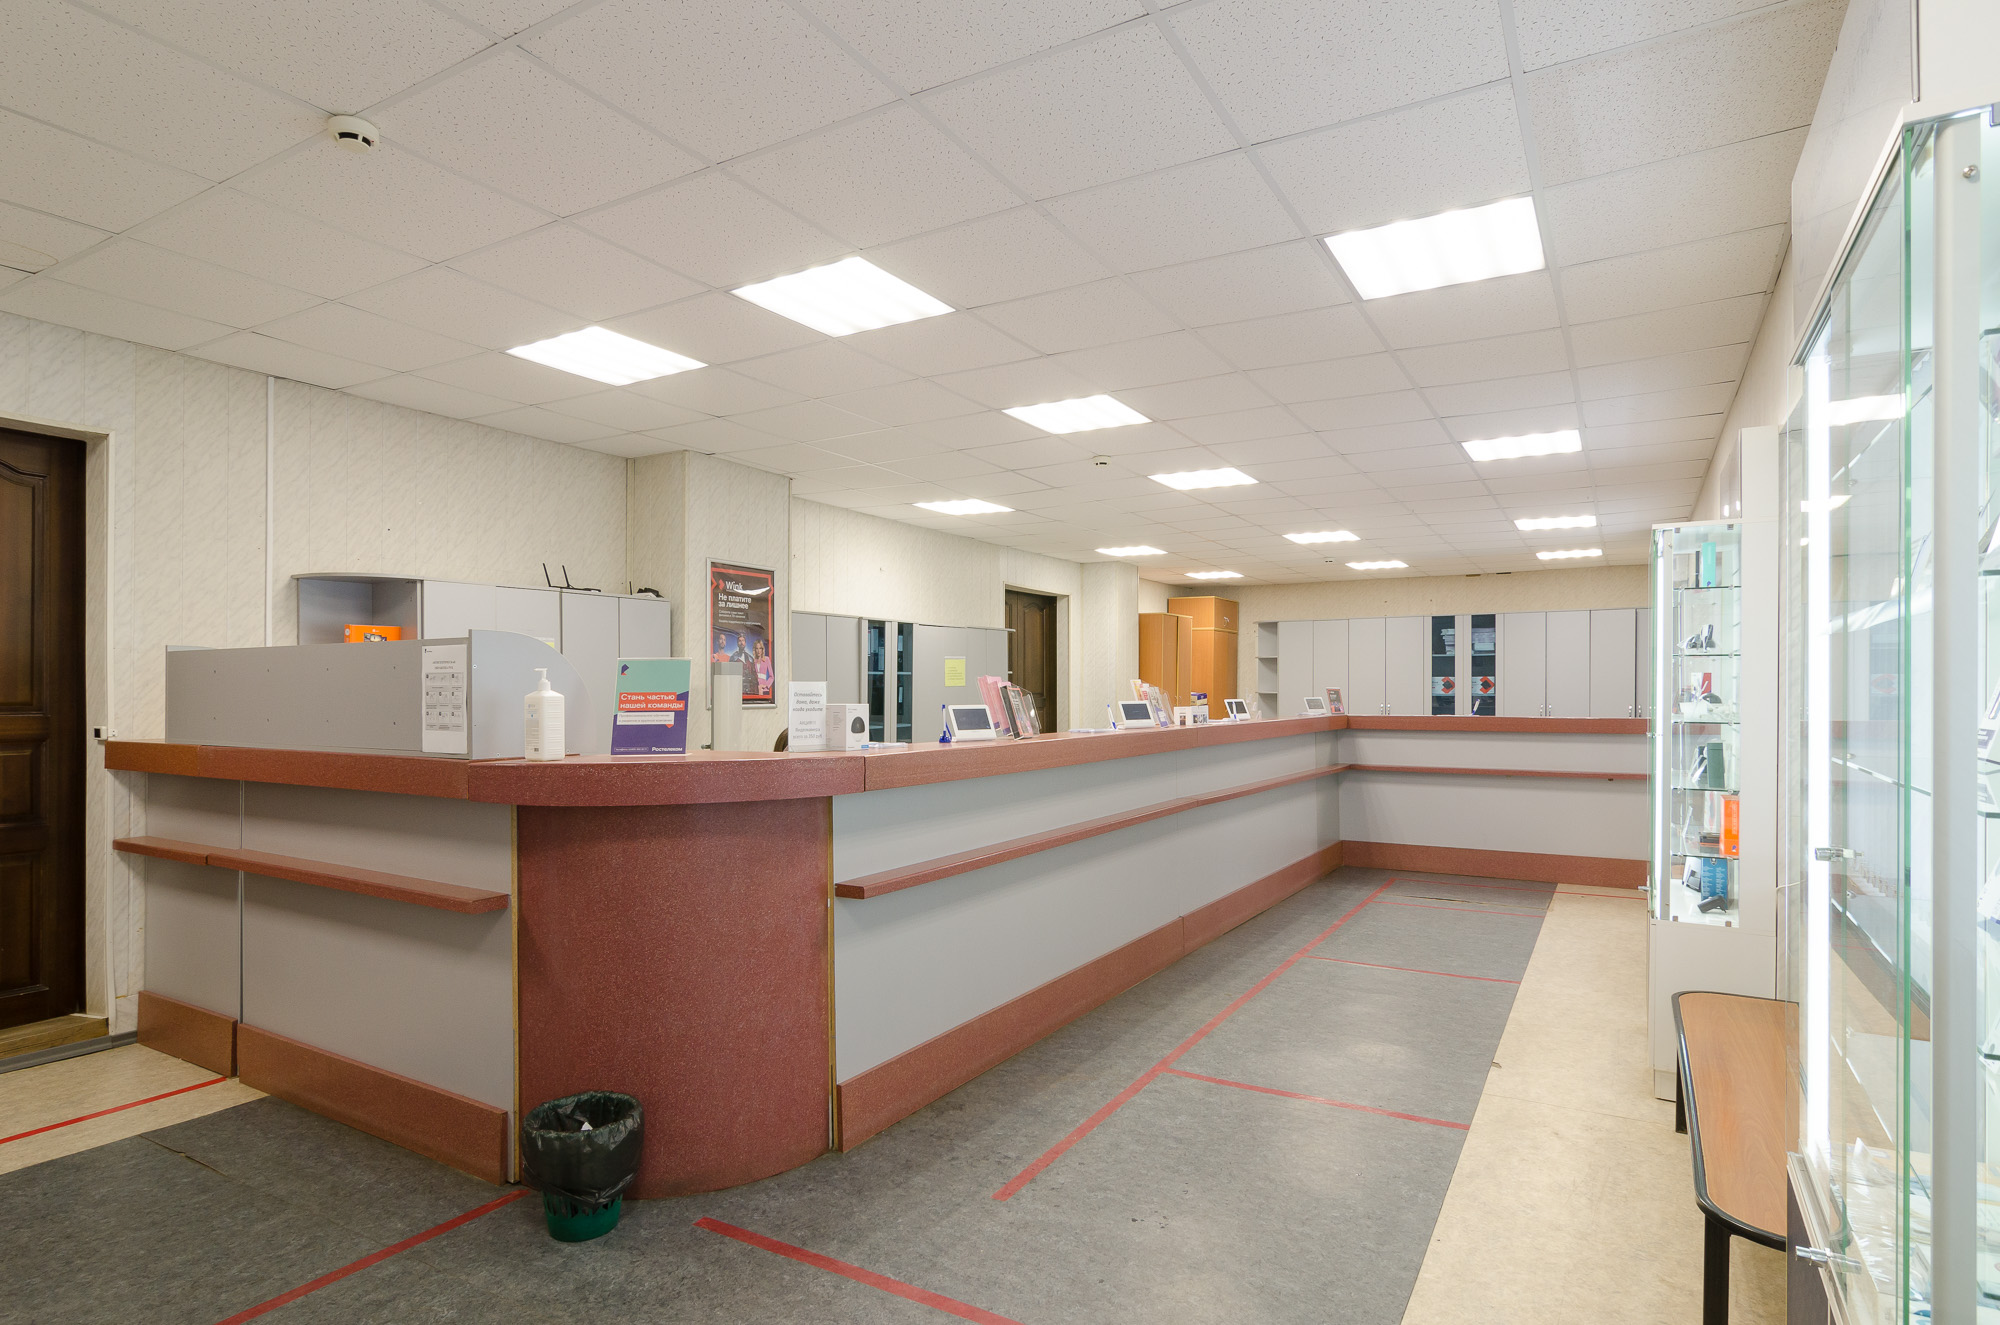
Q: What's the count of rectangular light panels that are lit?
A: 13